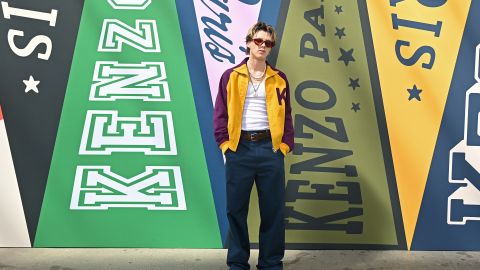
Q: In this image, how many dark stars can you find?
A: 6